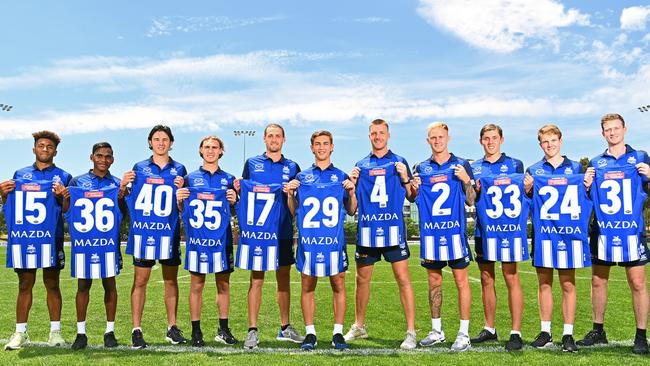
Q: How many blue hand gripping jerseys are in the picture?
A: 11